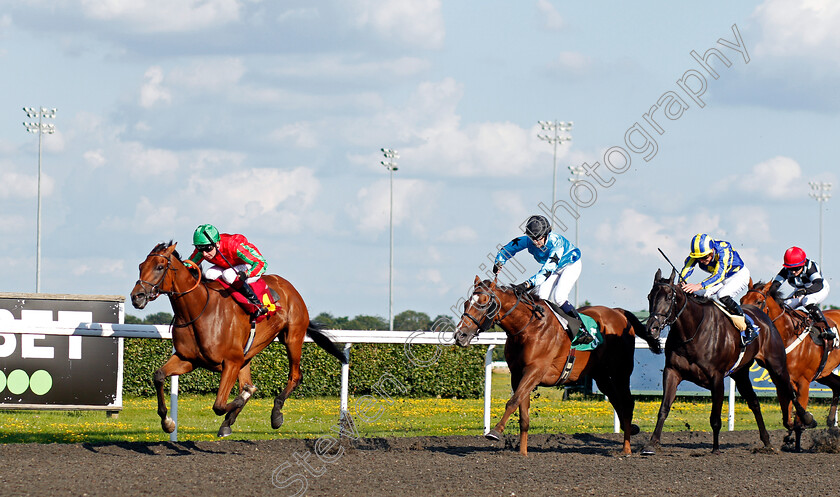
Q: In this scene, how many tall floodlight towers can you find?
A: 5